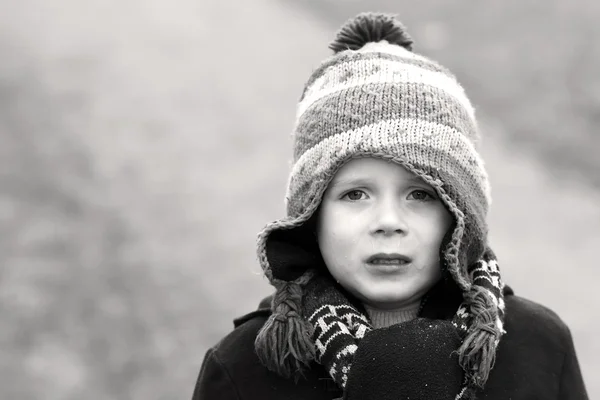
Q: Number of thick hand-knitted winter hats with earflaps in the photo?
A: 1